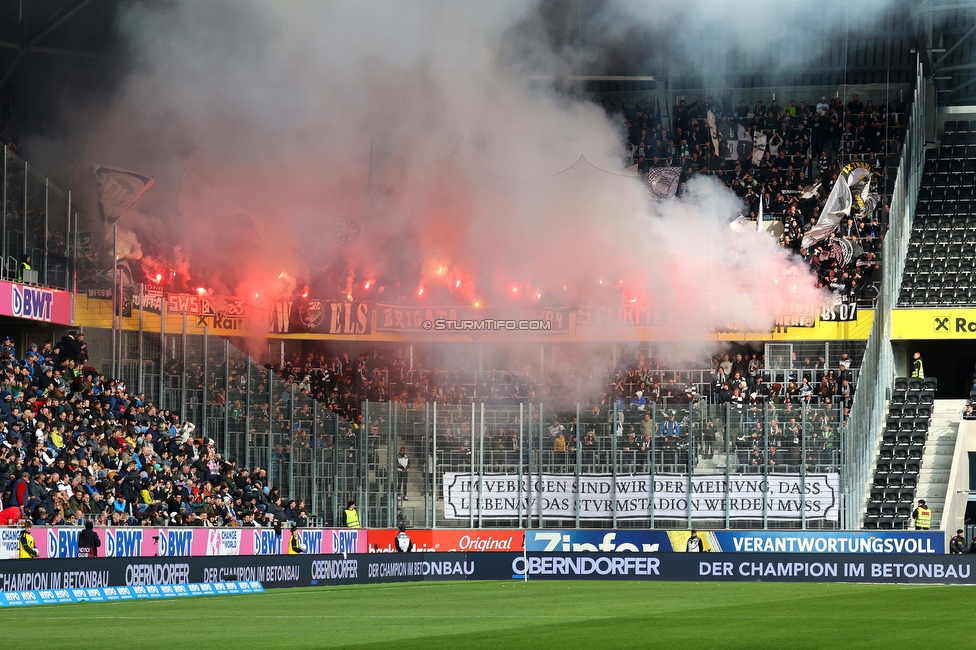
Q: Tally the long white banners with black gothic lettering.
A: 1